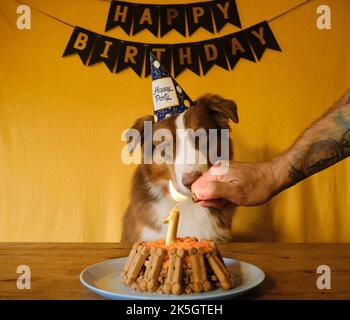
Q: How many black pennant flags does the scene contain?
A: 13